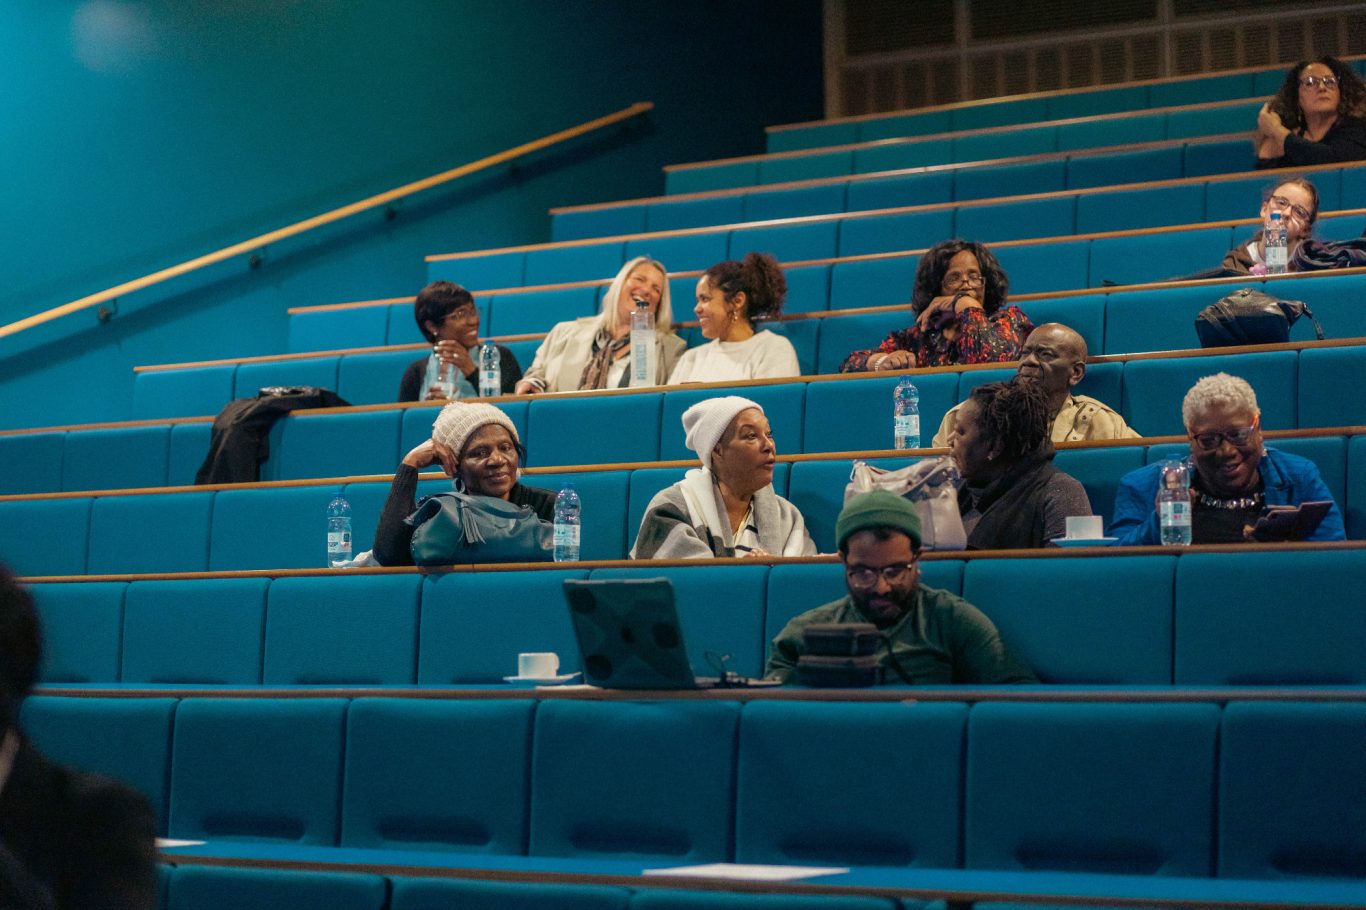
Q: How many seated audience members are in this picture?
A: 12